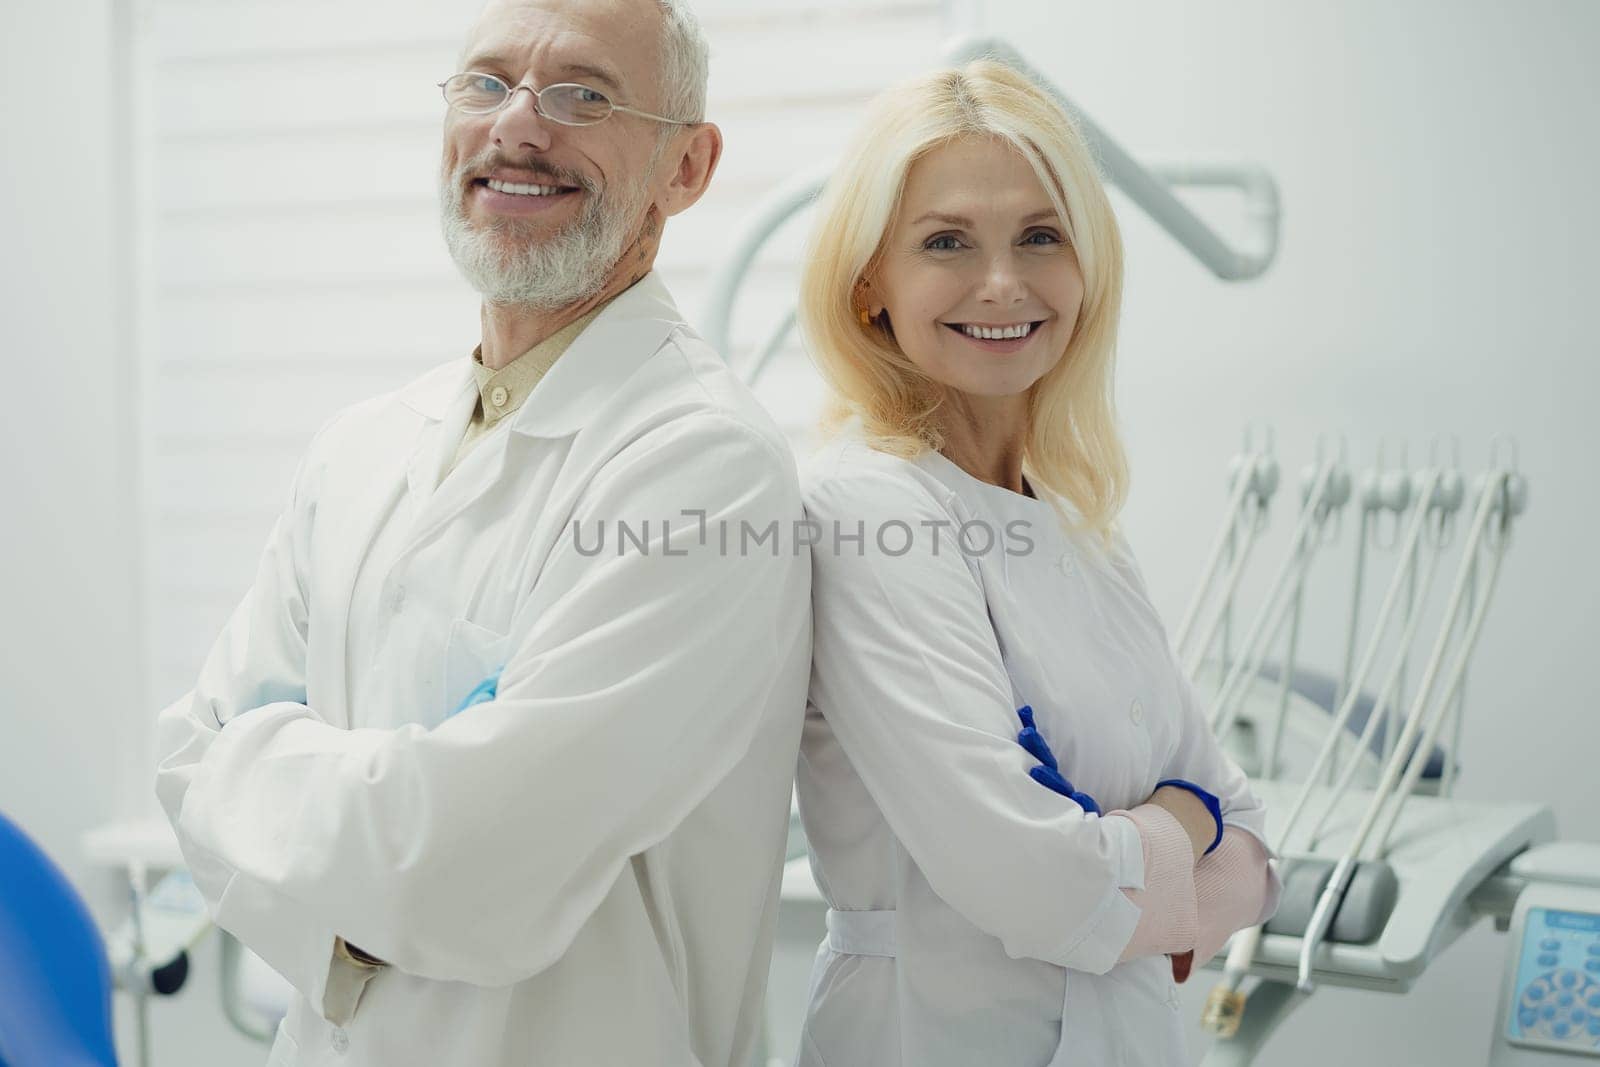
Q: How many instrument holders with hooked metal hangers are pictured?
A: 5